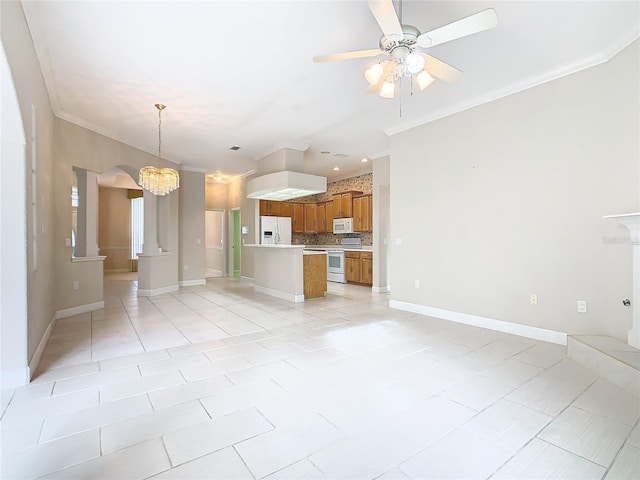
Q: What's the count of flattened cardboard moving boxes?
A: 0